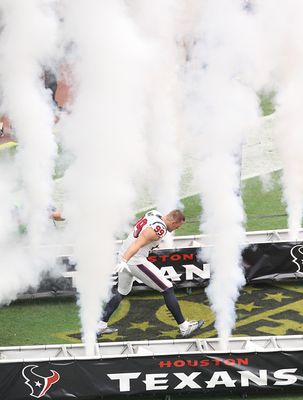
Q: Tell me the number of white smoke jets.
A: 5